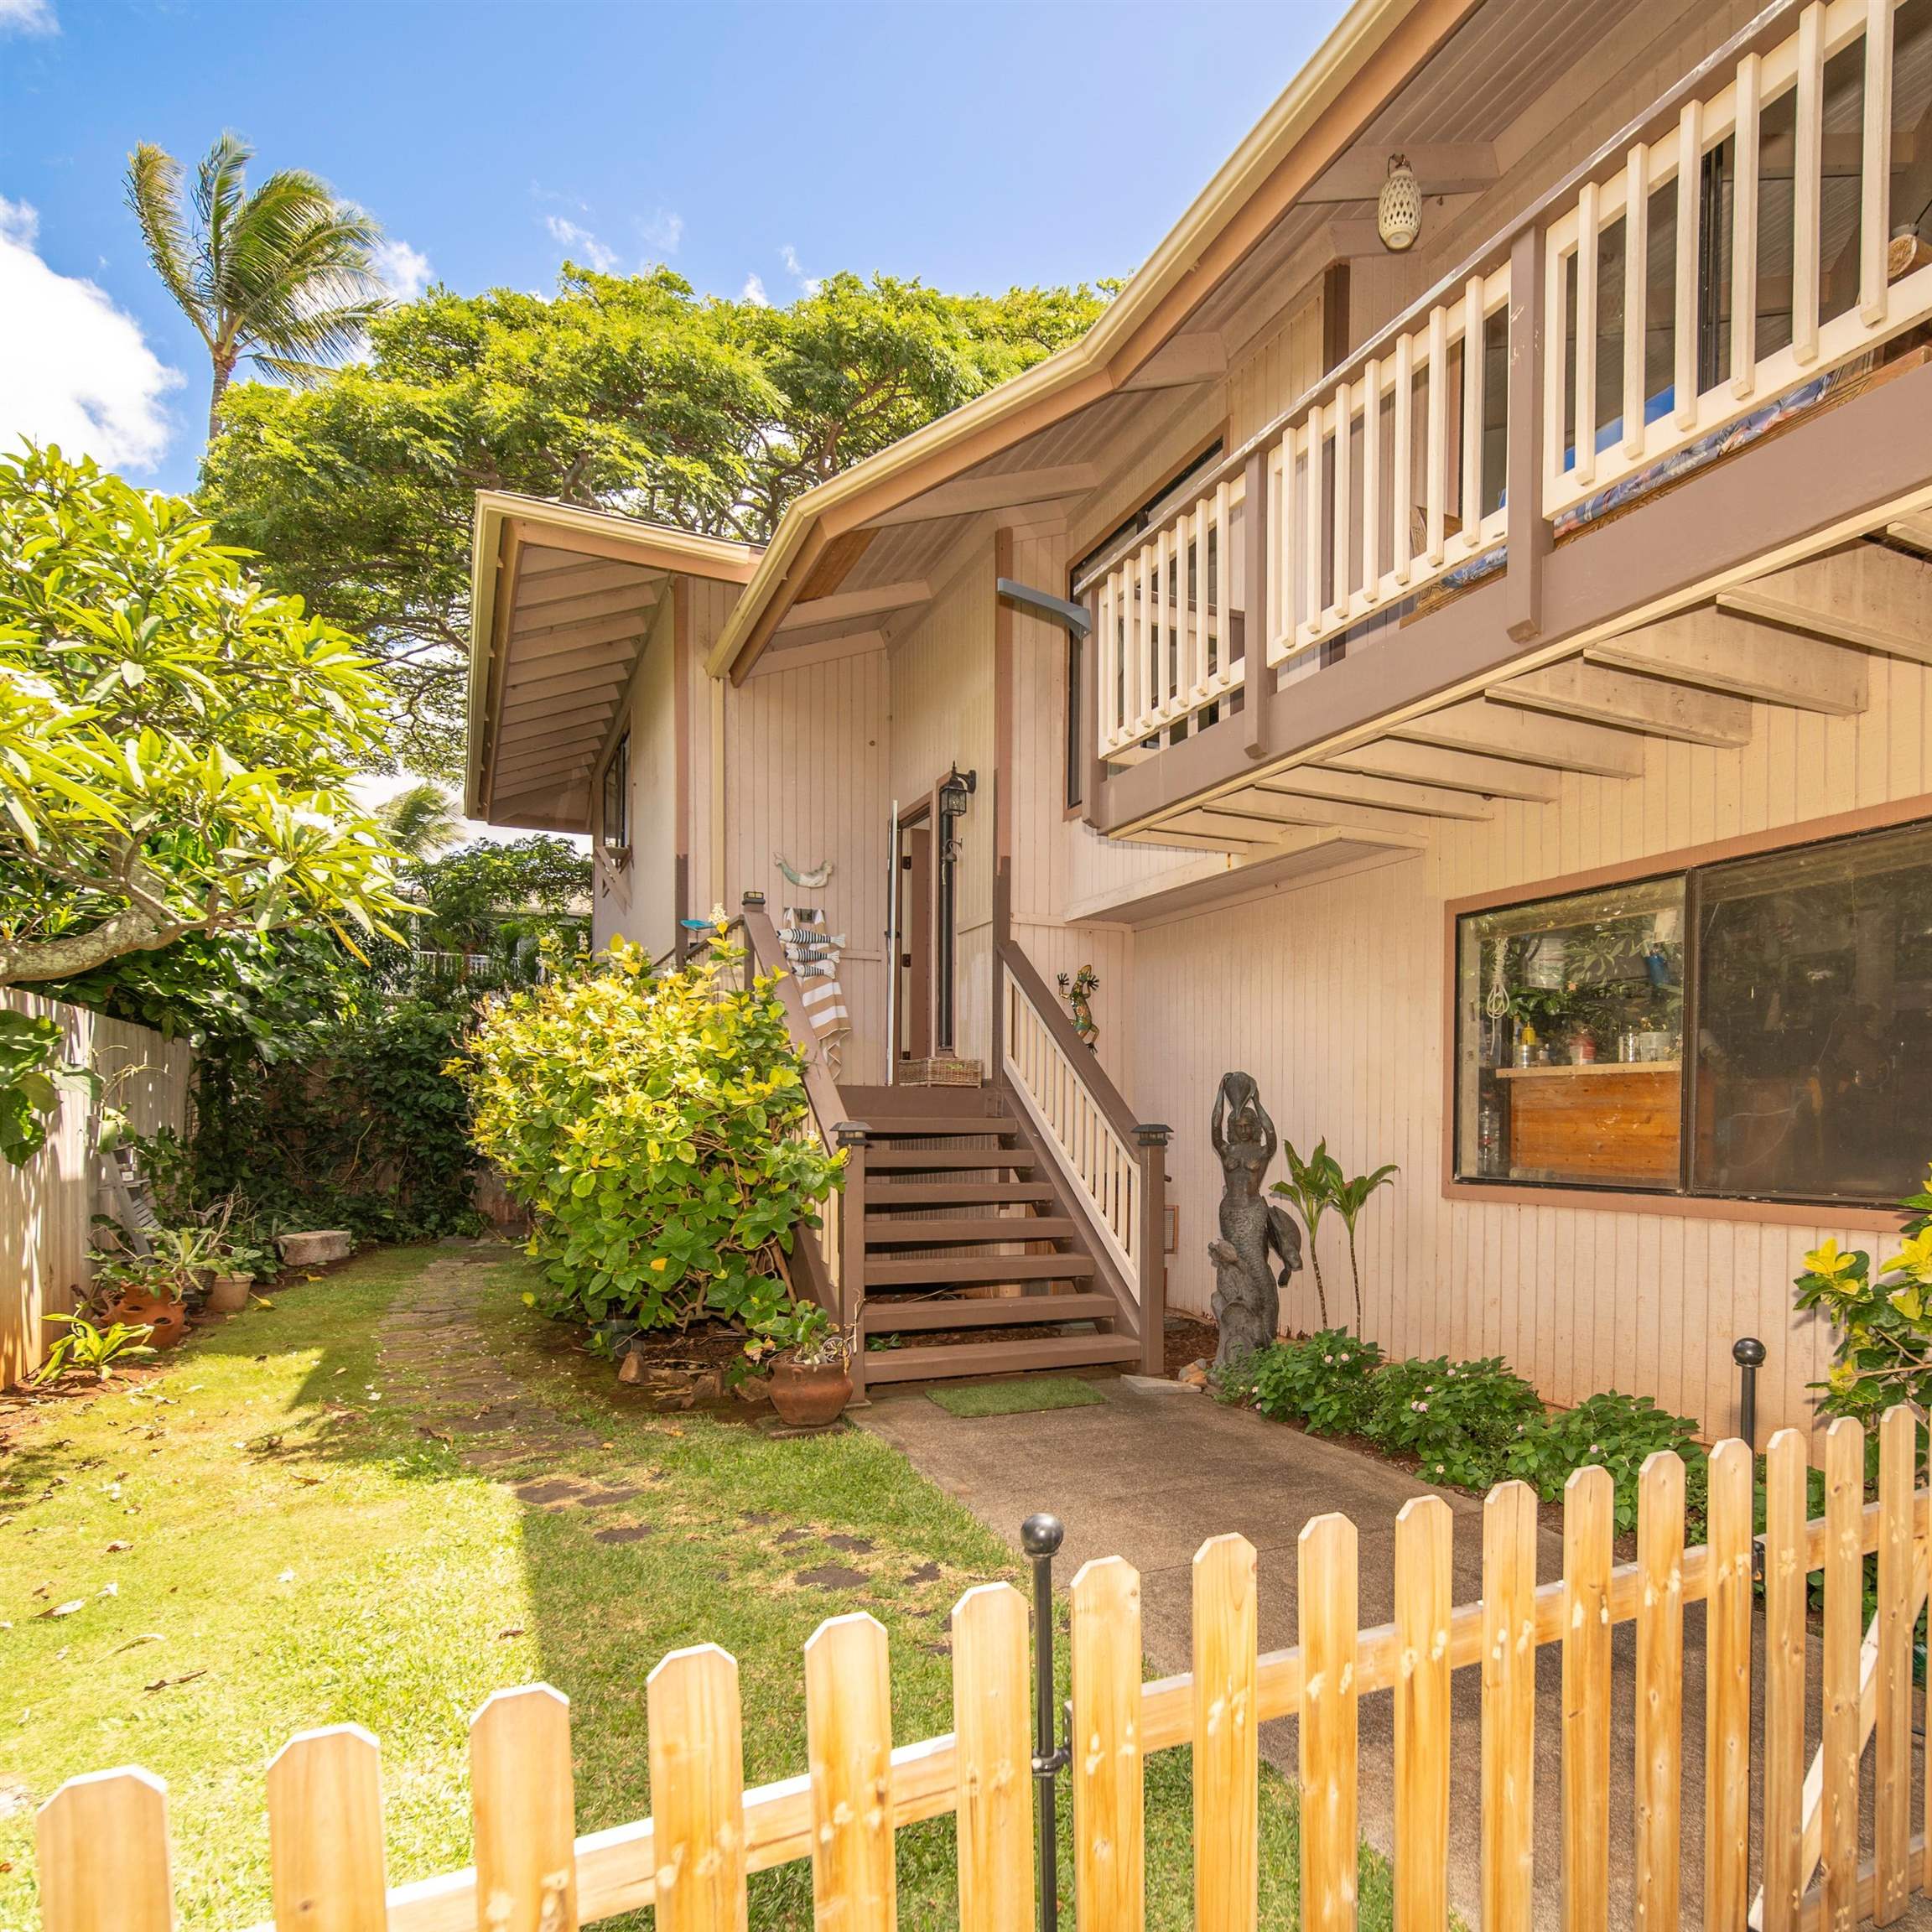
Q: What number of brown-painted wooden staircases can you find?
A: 1